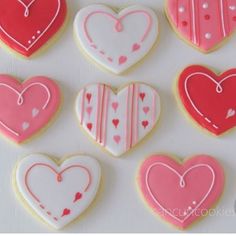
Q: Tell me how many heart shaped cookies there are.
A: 8